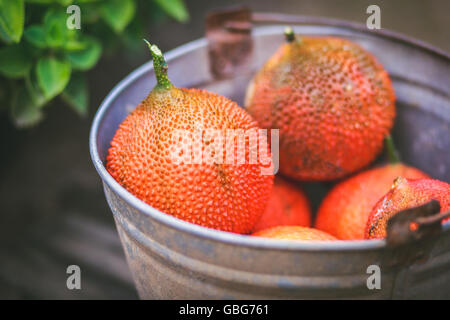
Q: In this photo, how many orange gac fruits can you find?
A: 6